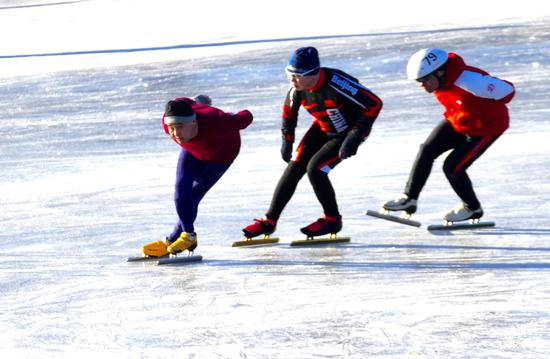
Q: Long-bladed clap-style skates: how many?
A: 6